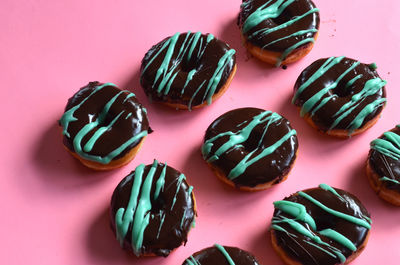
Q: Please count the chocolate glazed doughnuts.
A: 9